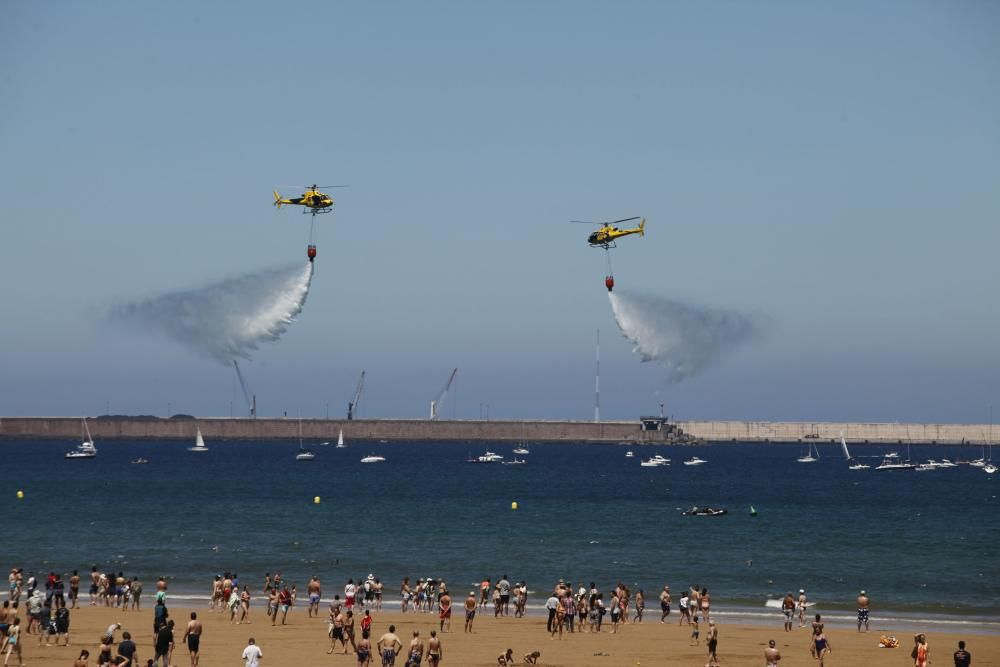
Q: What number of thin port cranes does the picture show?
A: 3